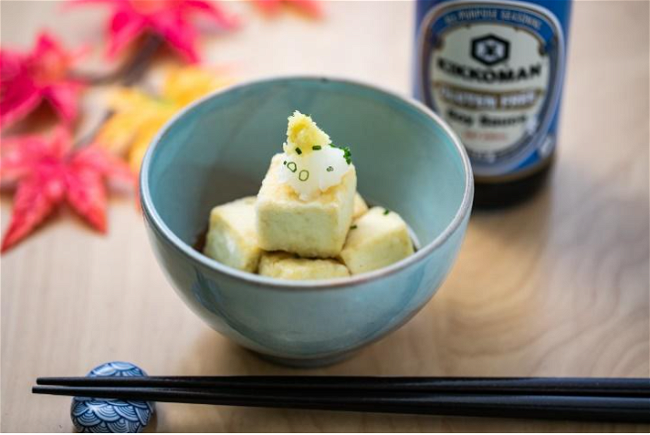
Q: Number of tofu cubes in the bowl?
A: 5